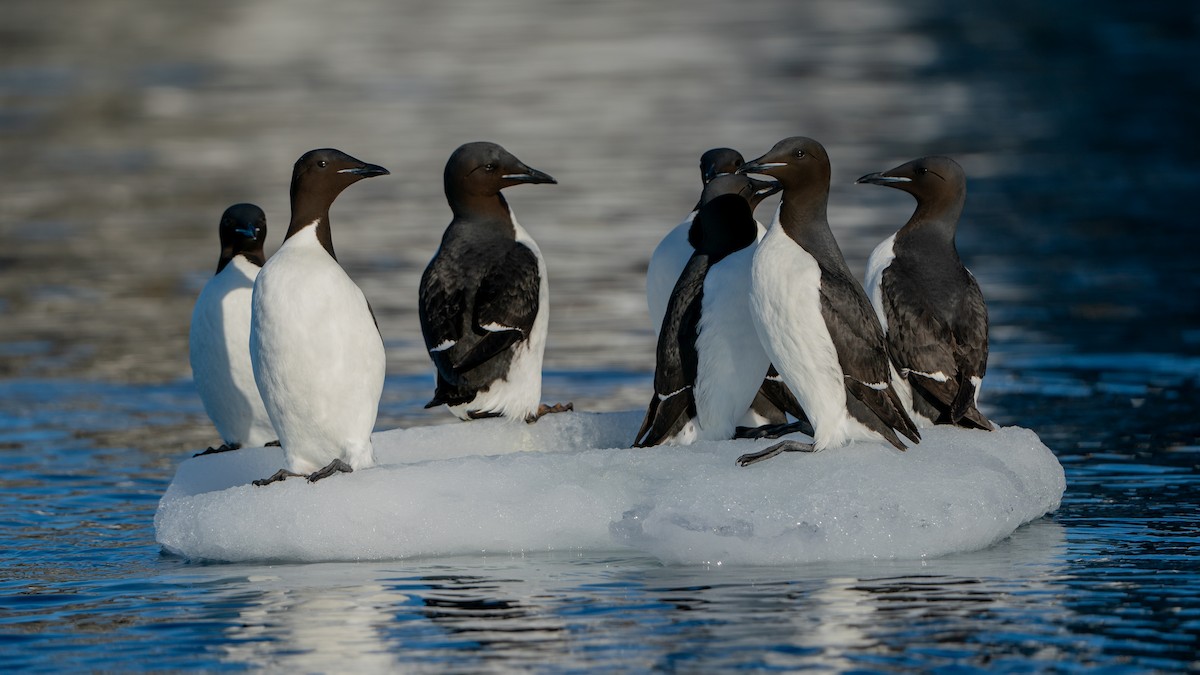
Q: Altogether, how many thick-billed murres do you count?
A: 7